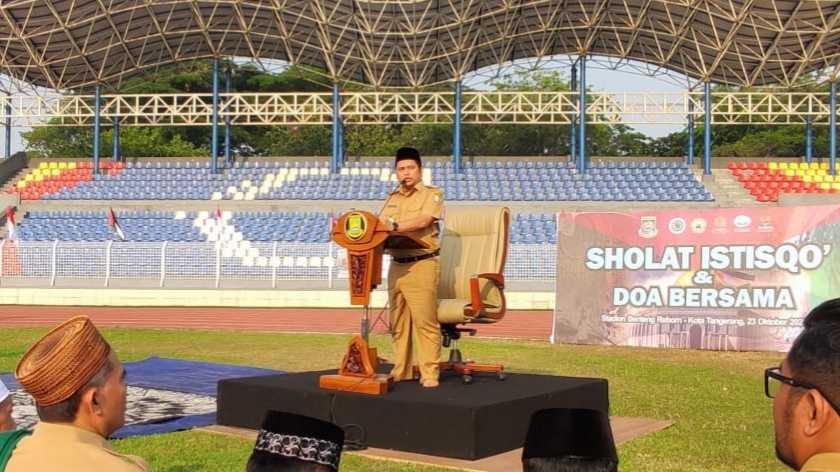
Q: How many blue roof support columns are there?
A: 14